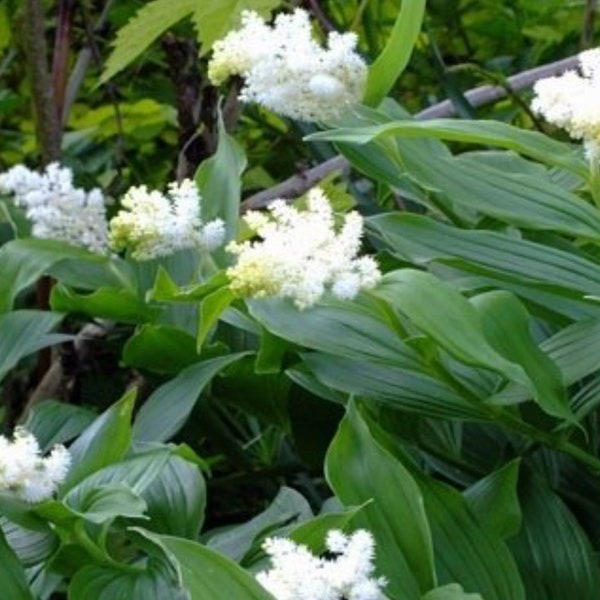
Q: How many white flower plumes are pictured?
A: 7